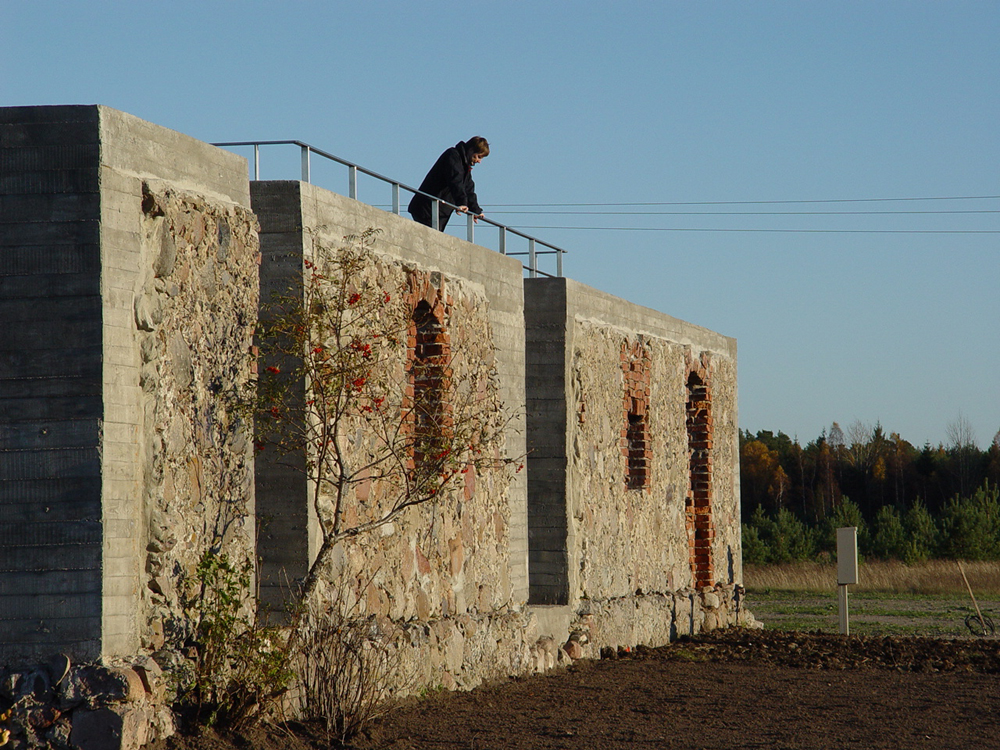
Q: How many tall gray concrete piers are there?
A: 3